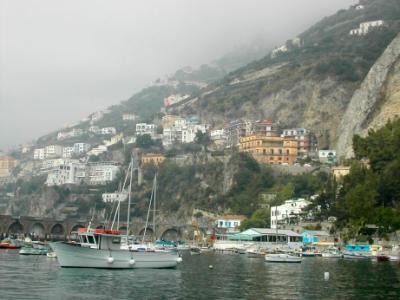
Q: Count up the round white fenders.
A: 3